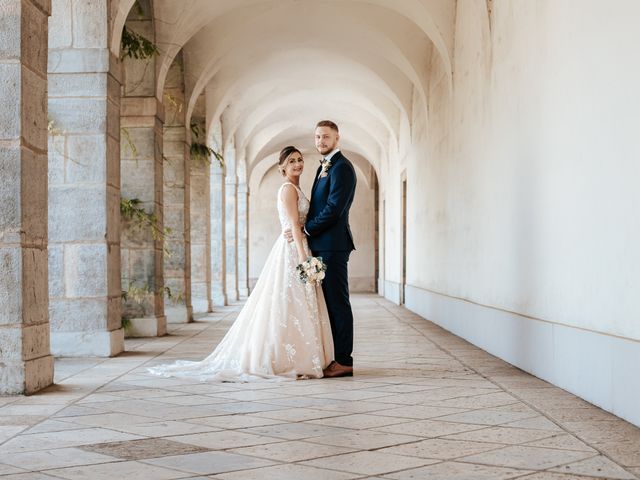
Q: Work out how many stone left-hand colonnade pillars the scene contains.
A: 8